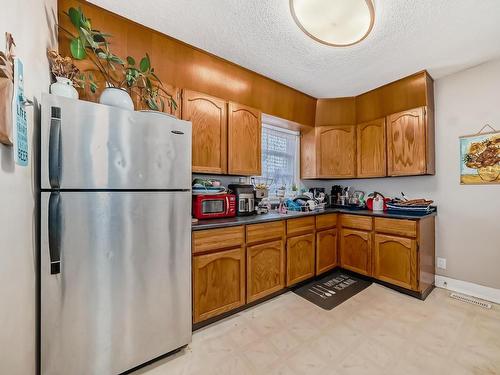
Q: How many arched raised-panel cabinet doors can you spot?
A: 11